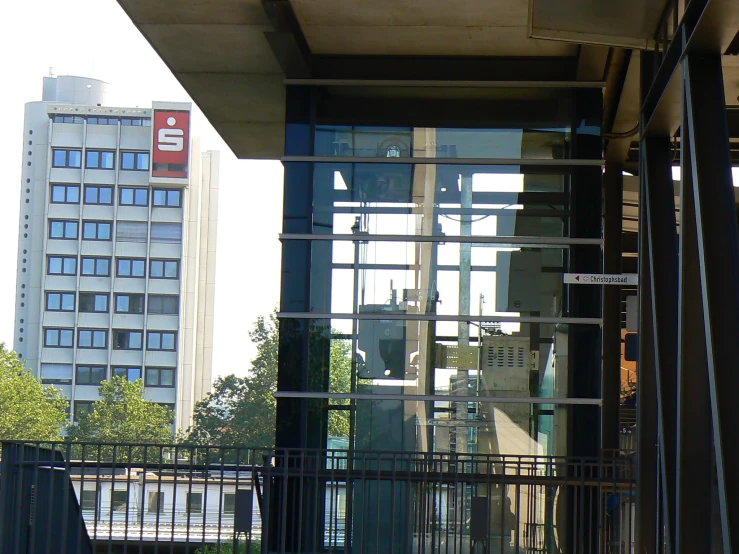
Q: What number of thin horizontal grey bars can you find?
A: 5